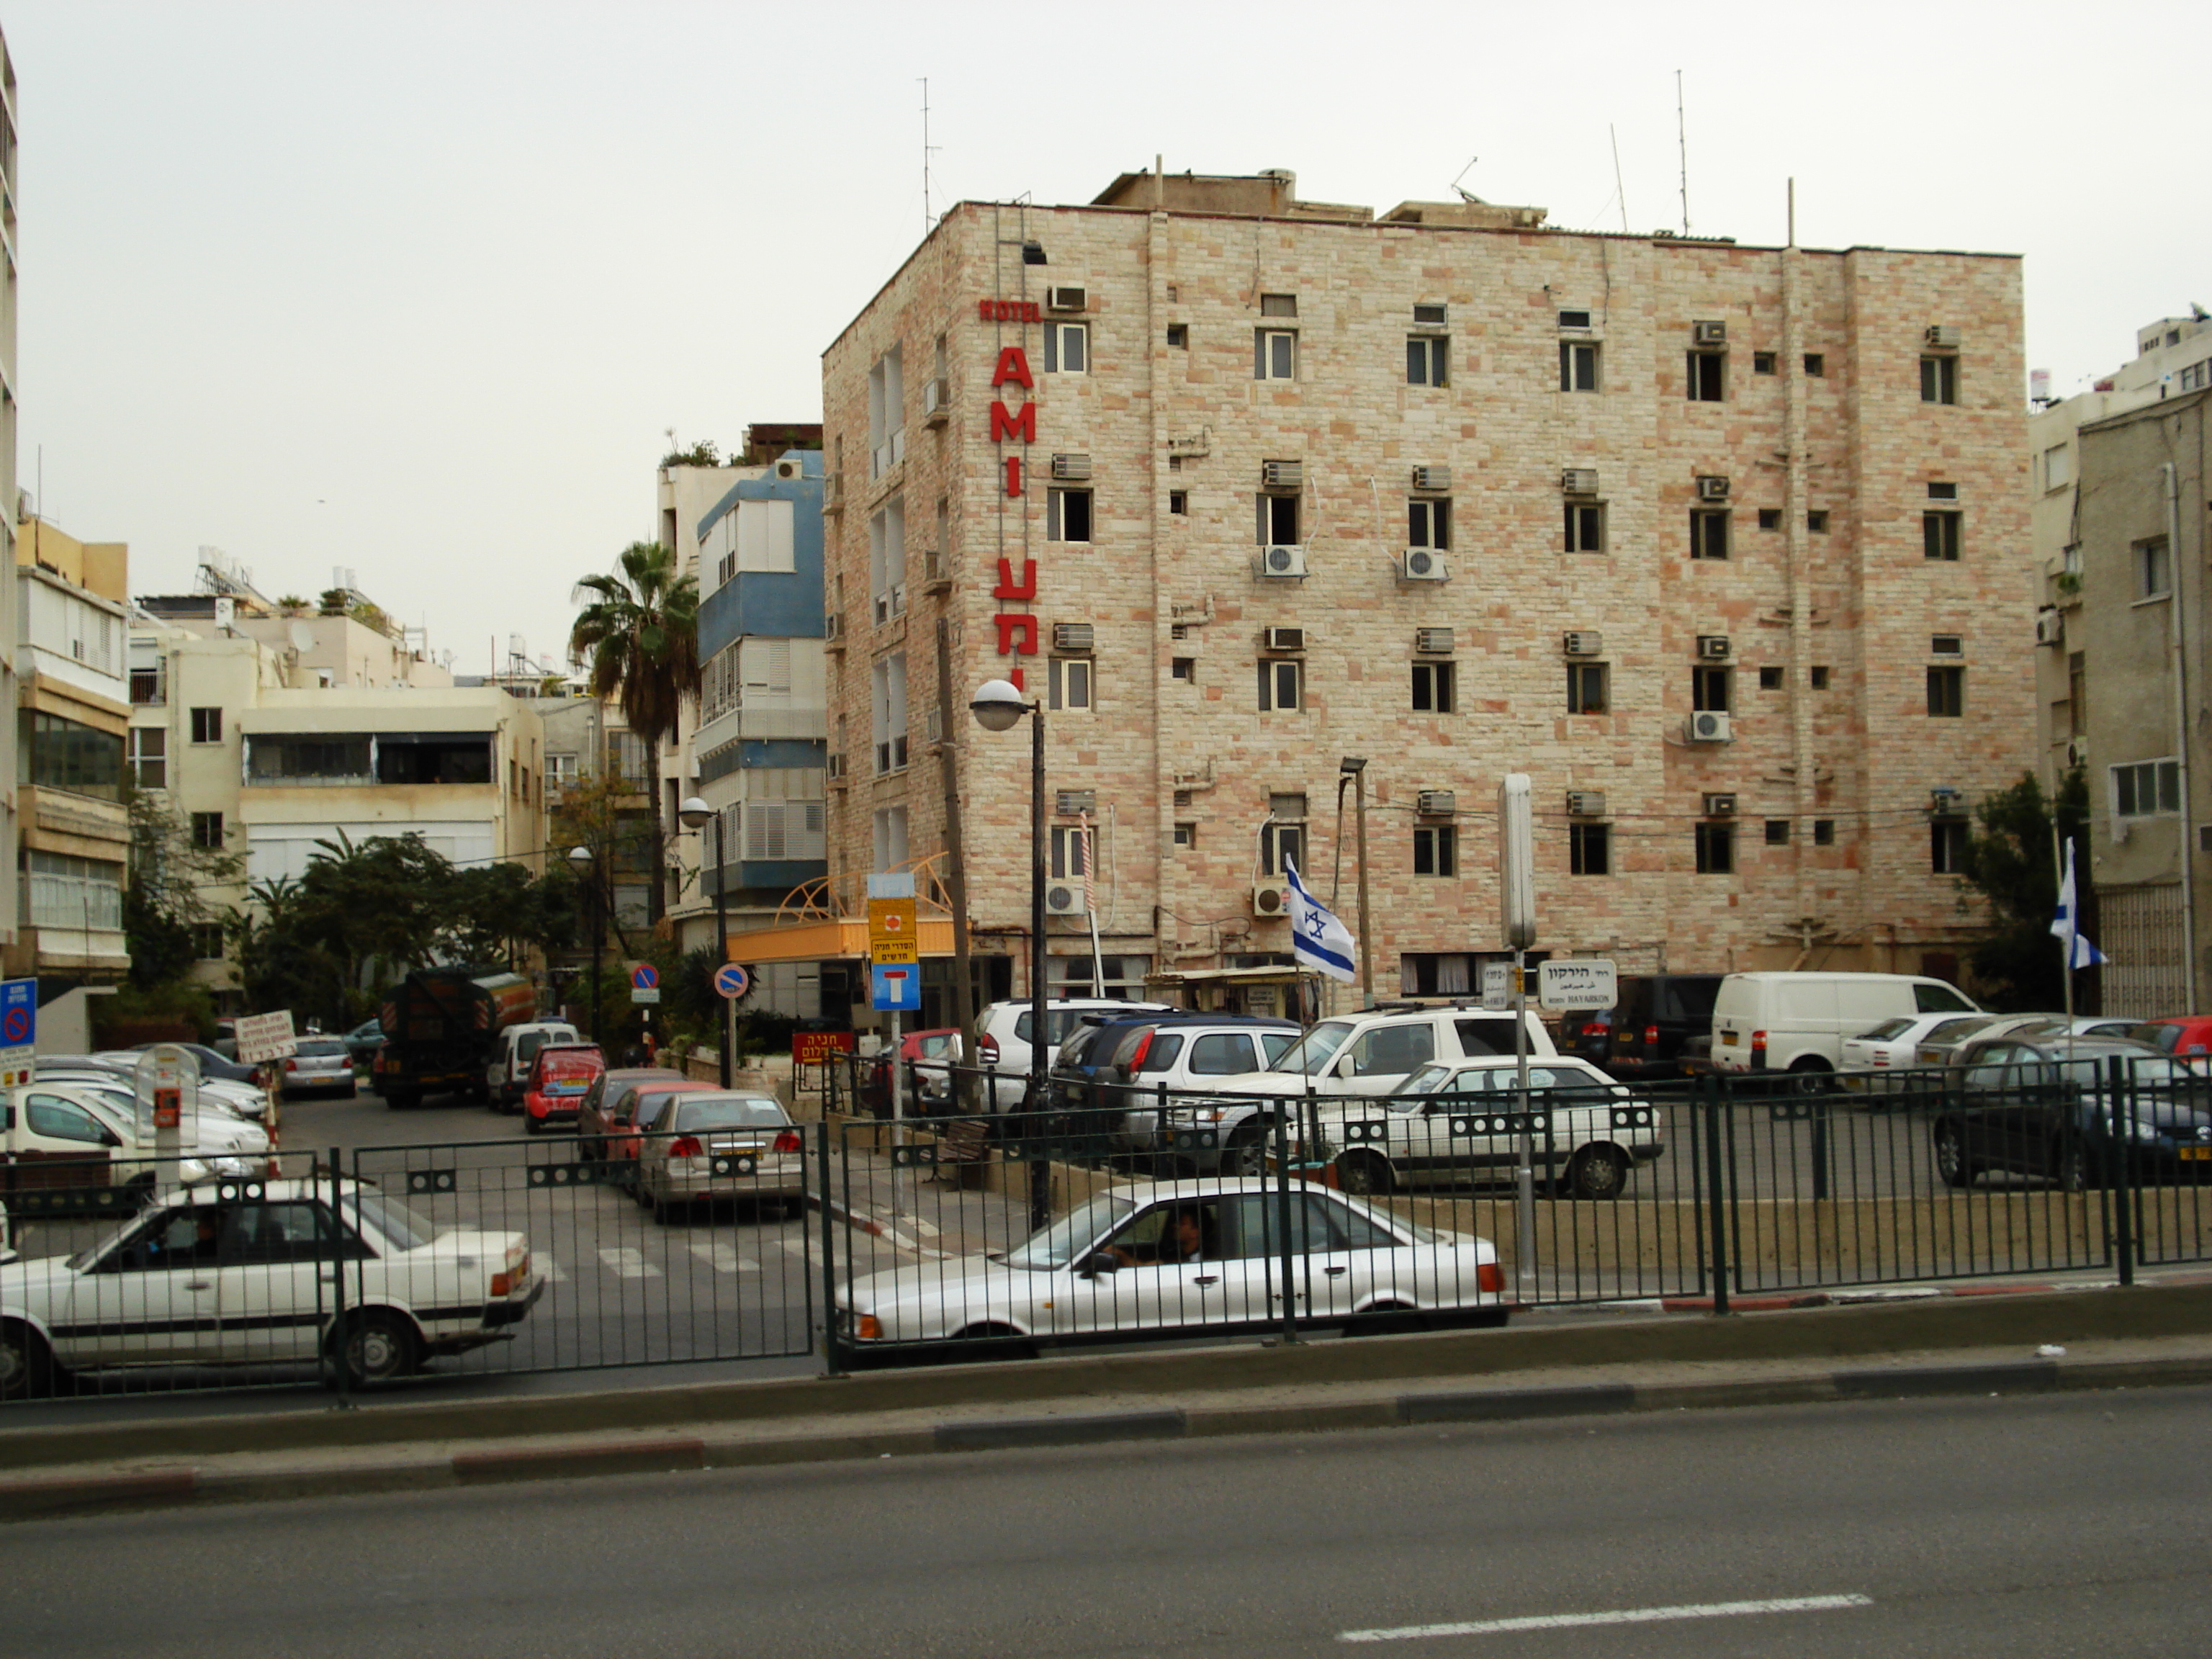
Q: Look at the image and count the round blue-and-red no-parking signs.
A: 2